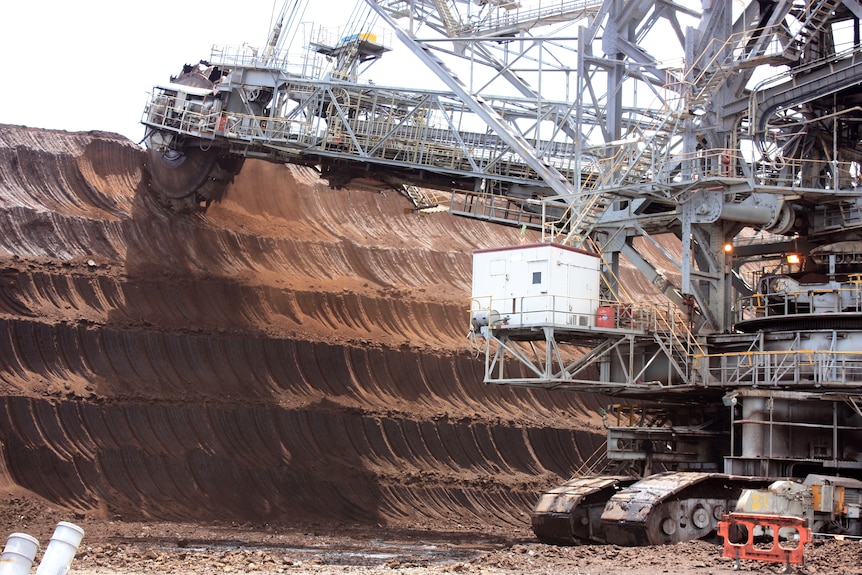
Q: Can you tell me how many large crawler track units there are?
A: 2